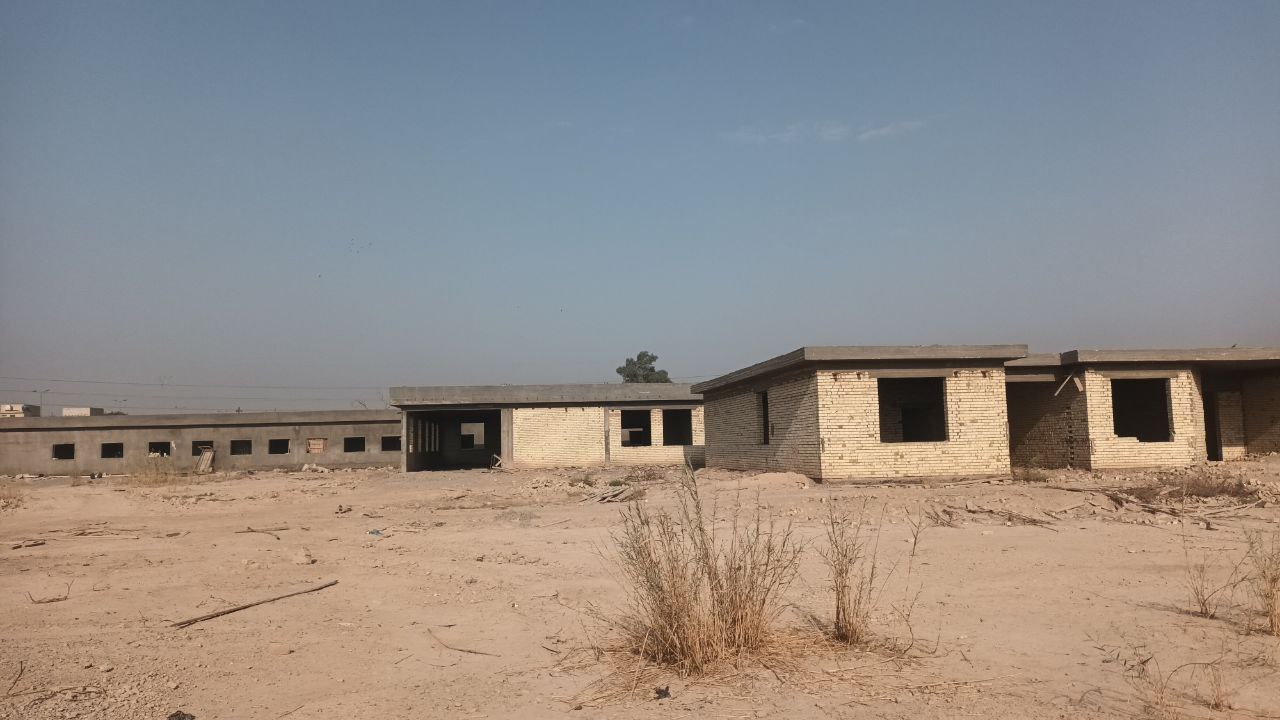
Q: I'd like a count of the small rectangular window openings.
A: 9